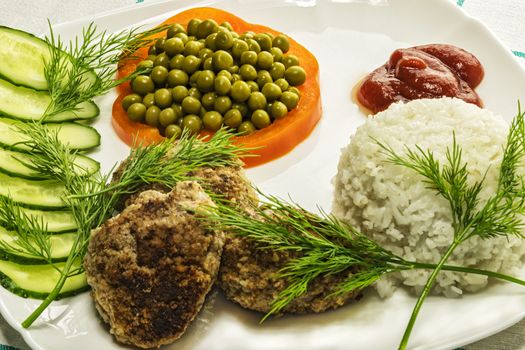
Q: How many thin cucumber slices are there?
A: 8